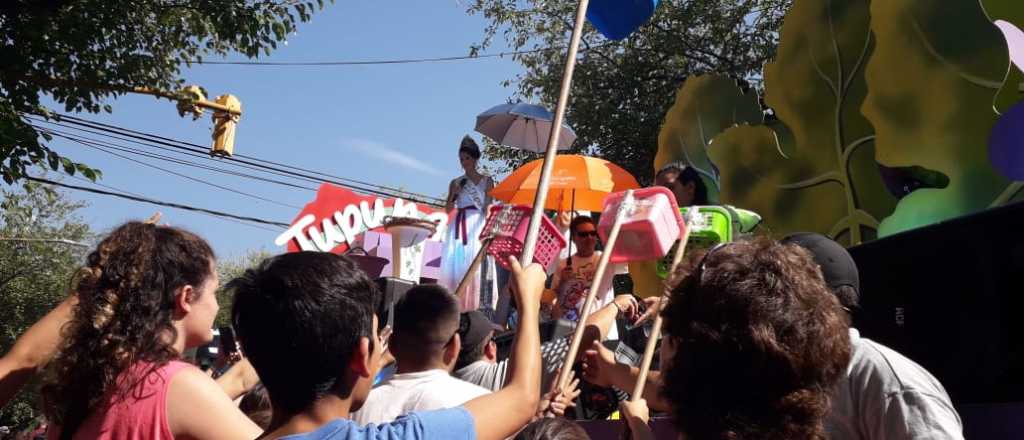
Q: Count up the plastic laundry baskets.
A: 3